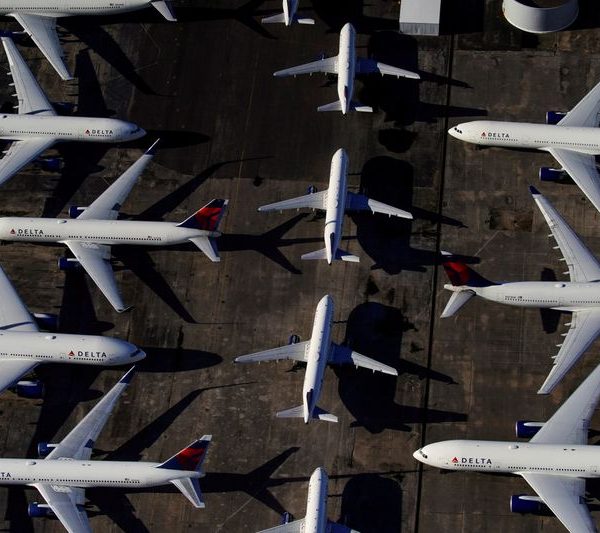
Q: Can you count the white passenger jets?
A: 13